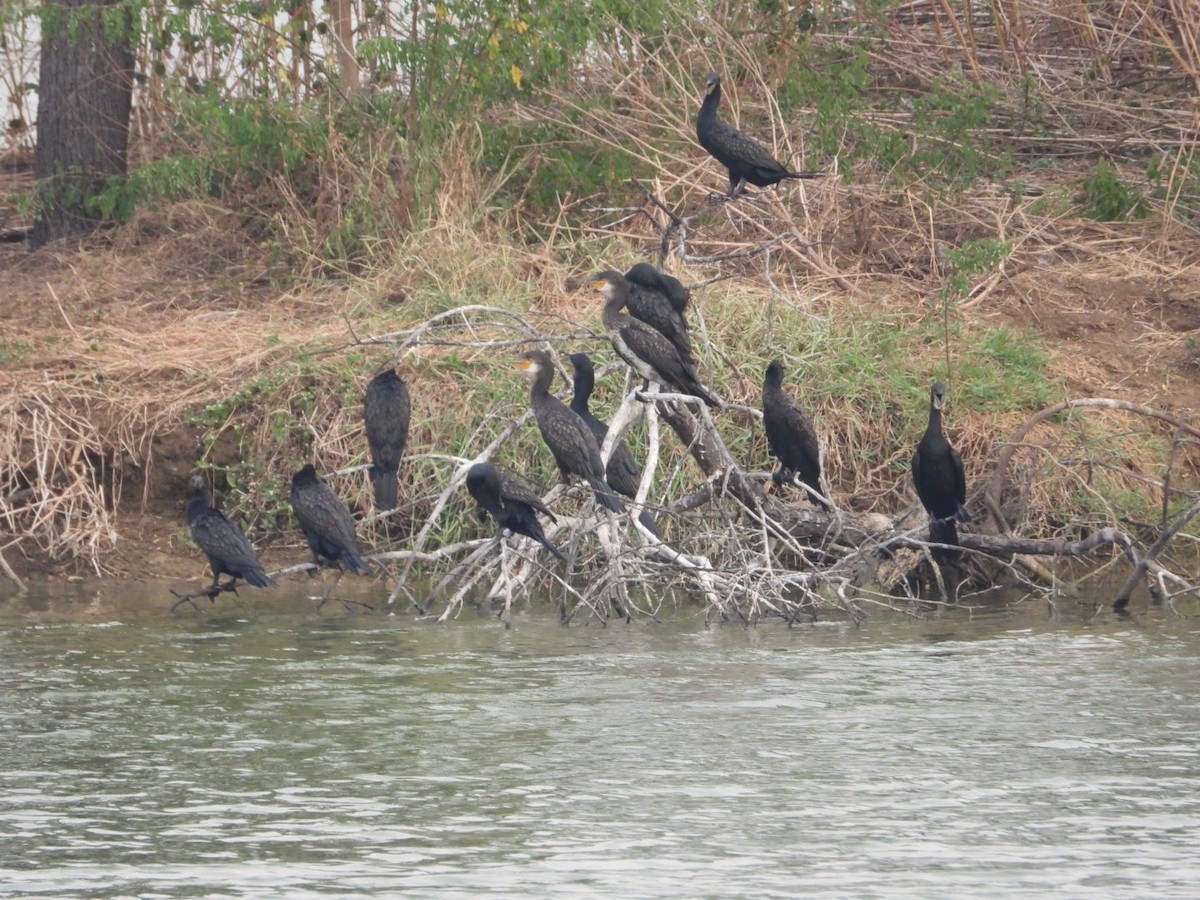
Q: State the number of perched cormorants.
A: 11